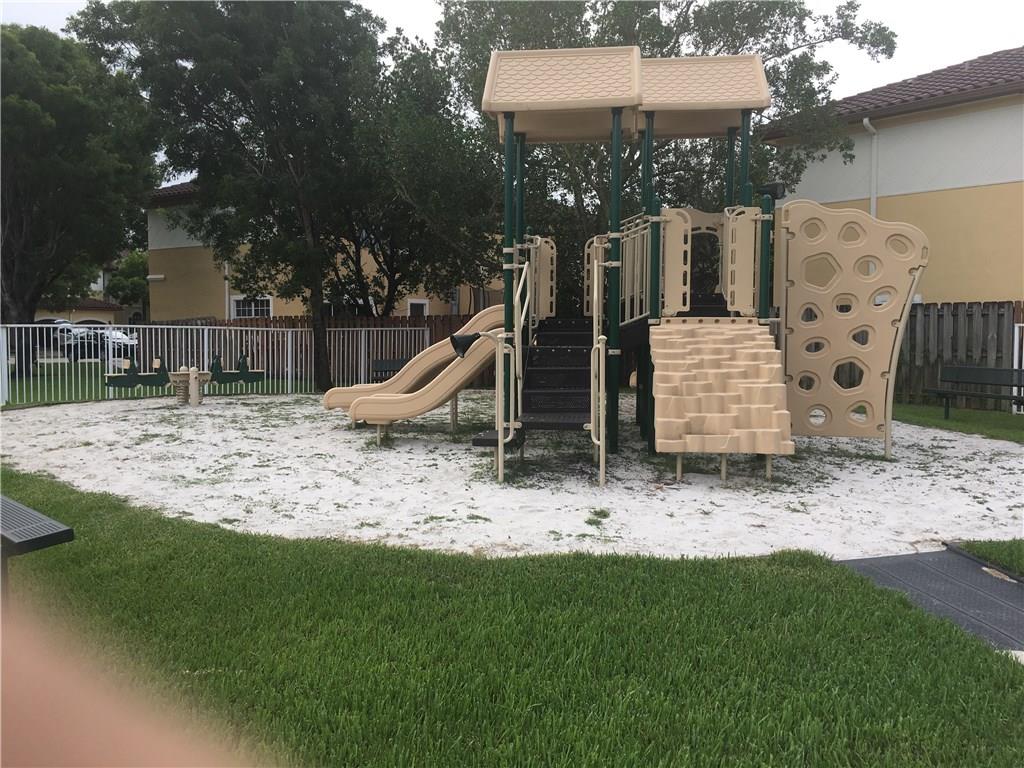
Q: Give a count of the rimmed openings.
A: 14